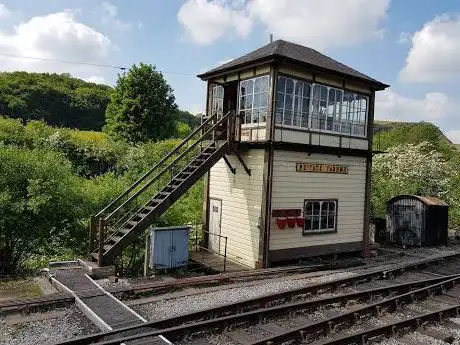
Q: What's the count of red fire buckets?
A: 3